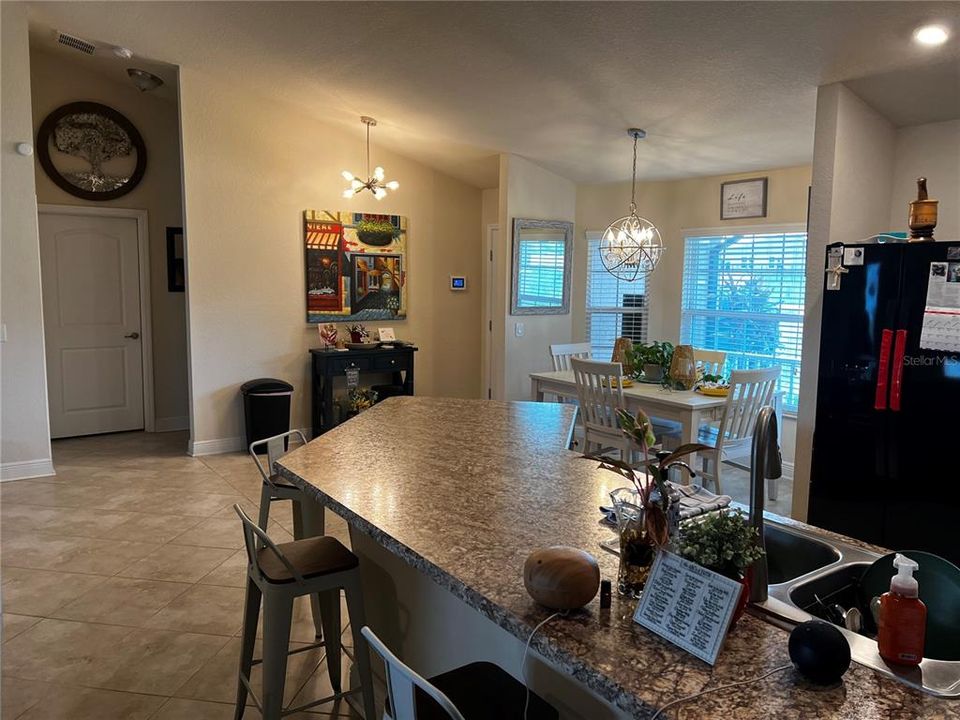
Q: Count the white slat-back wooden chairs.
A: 4